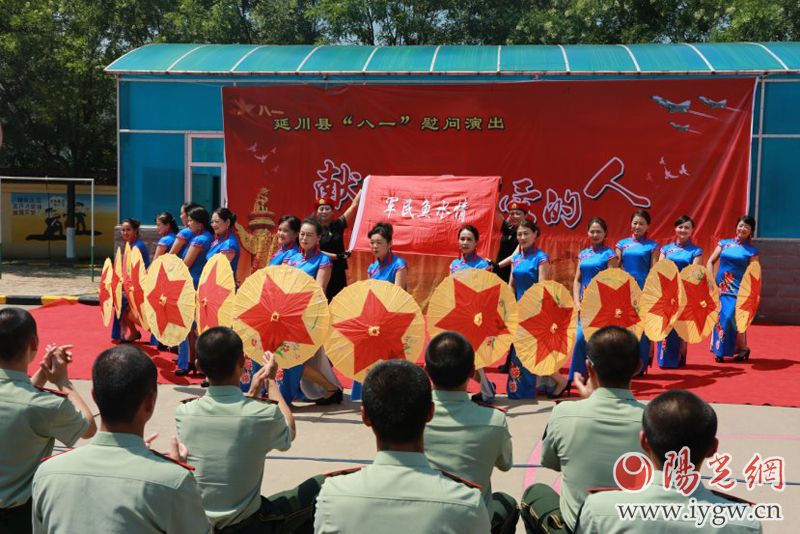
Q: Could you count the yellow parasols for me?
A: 14